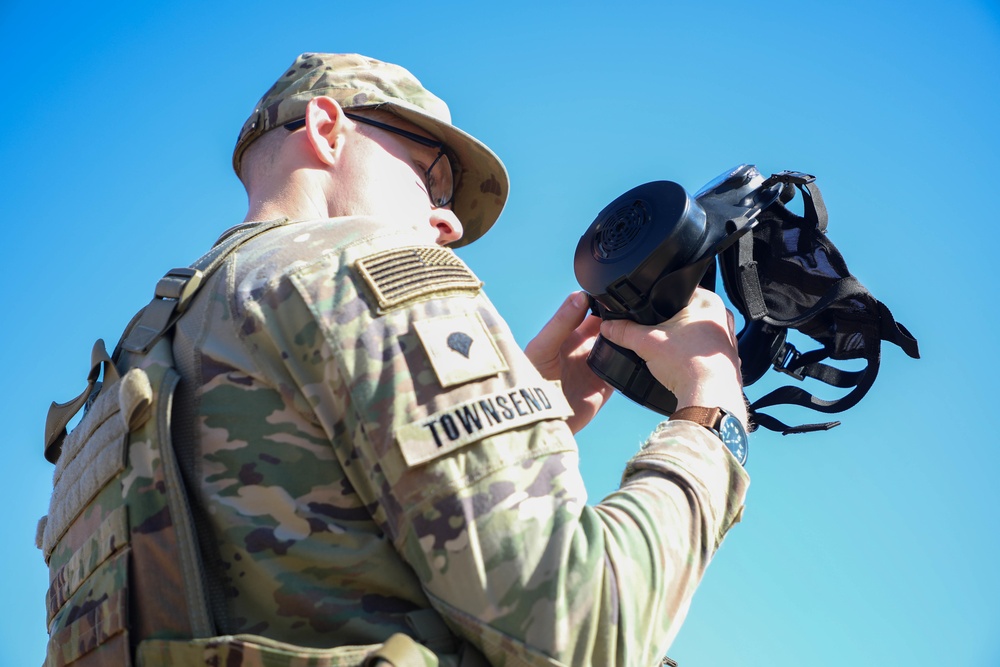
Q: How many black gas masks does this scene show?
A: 1